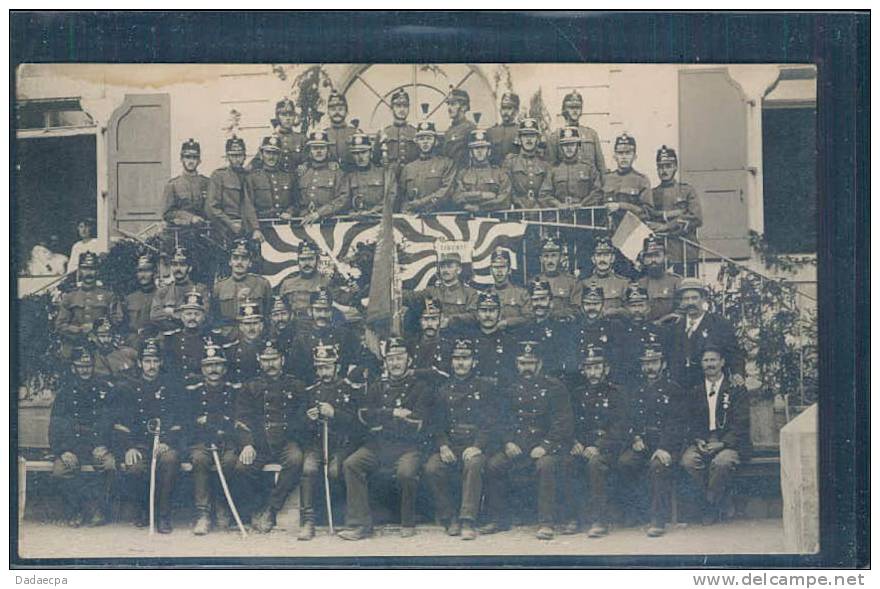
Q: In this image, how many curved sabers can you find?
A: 3